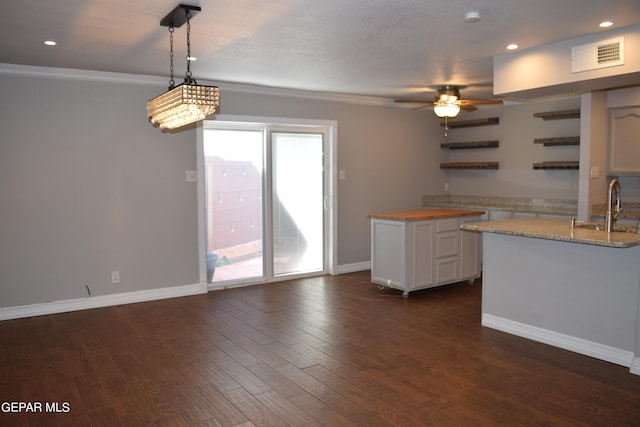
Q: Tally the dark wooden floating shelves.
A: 6